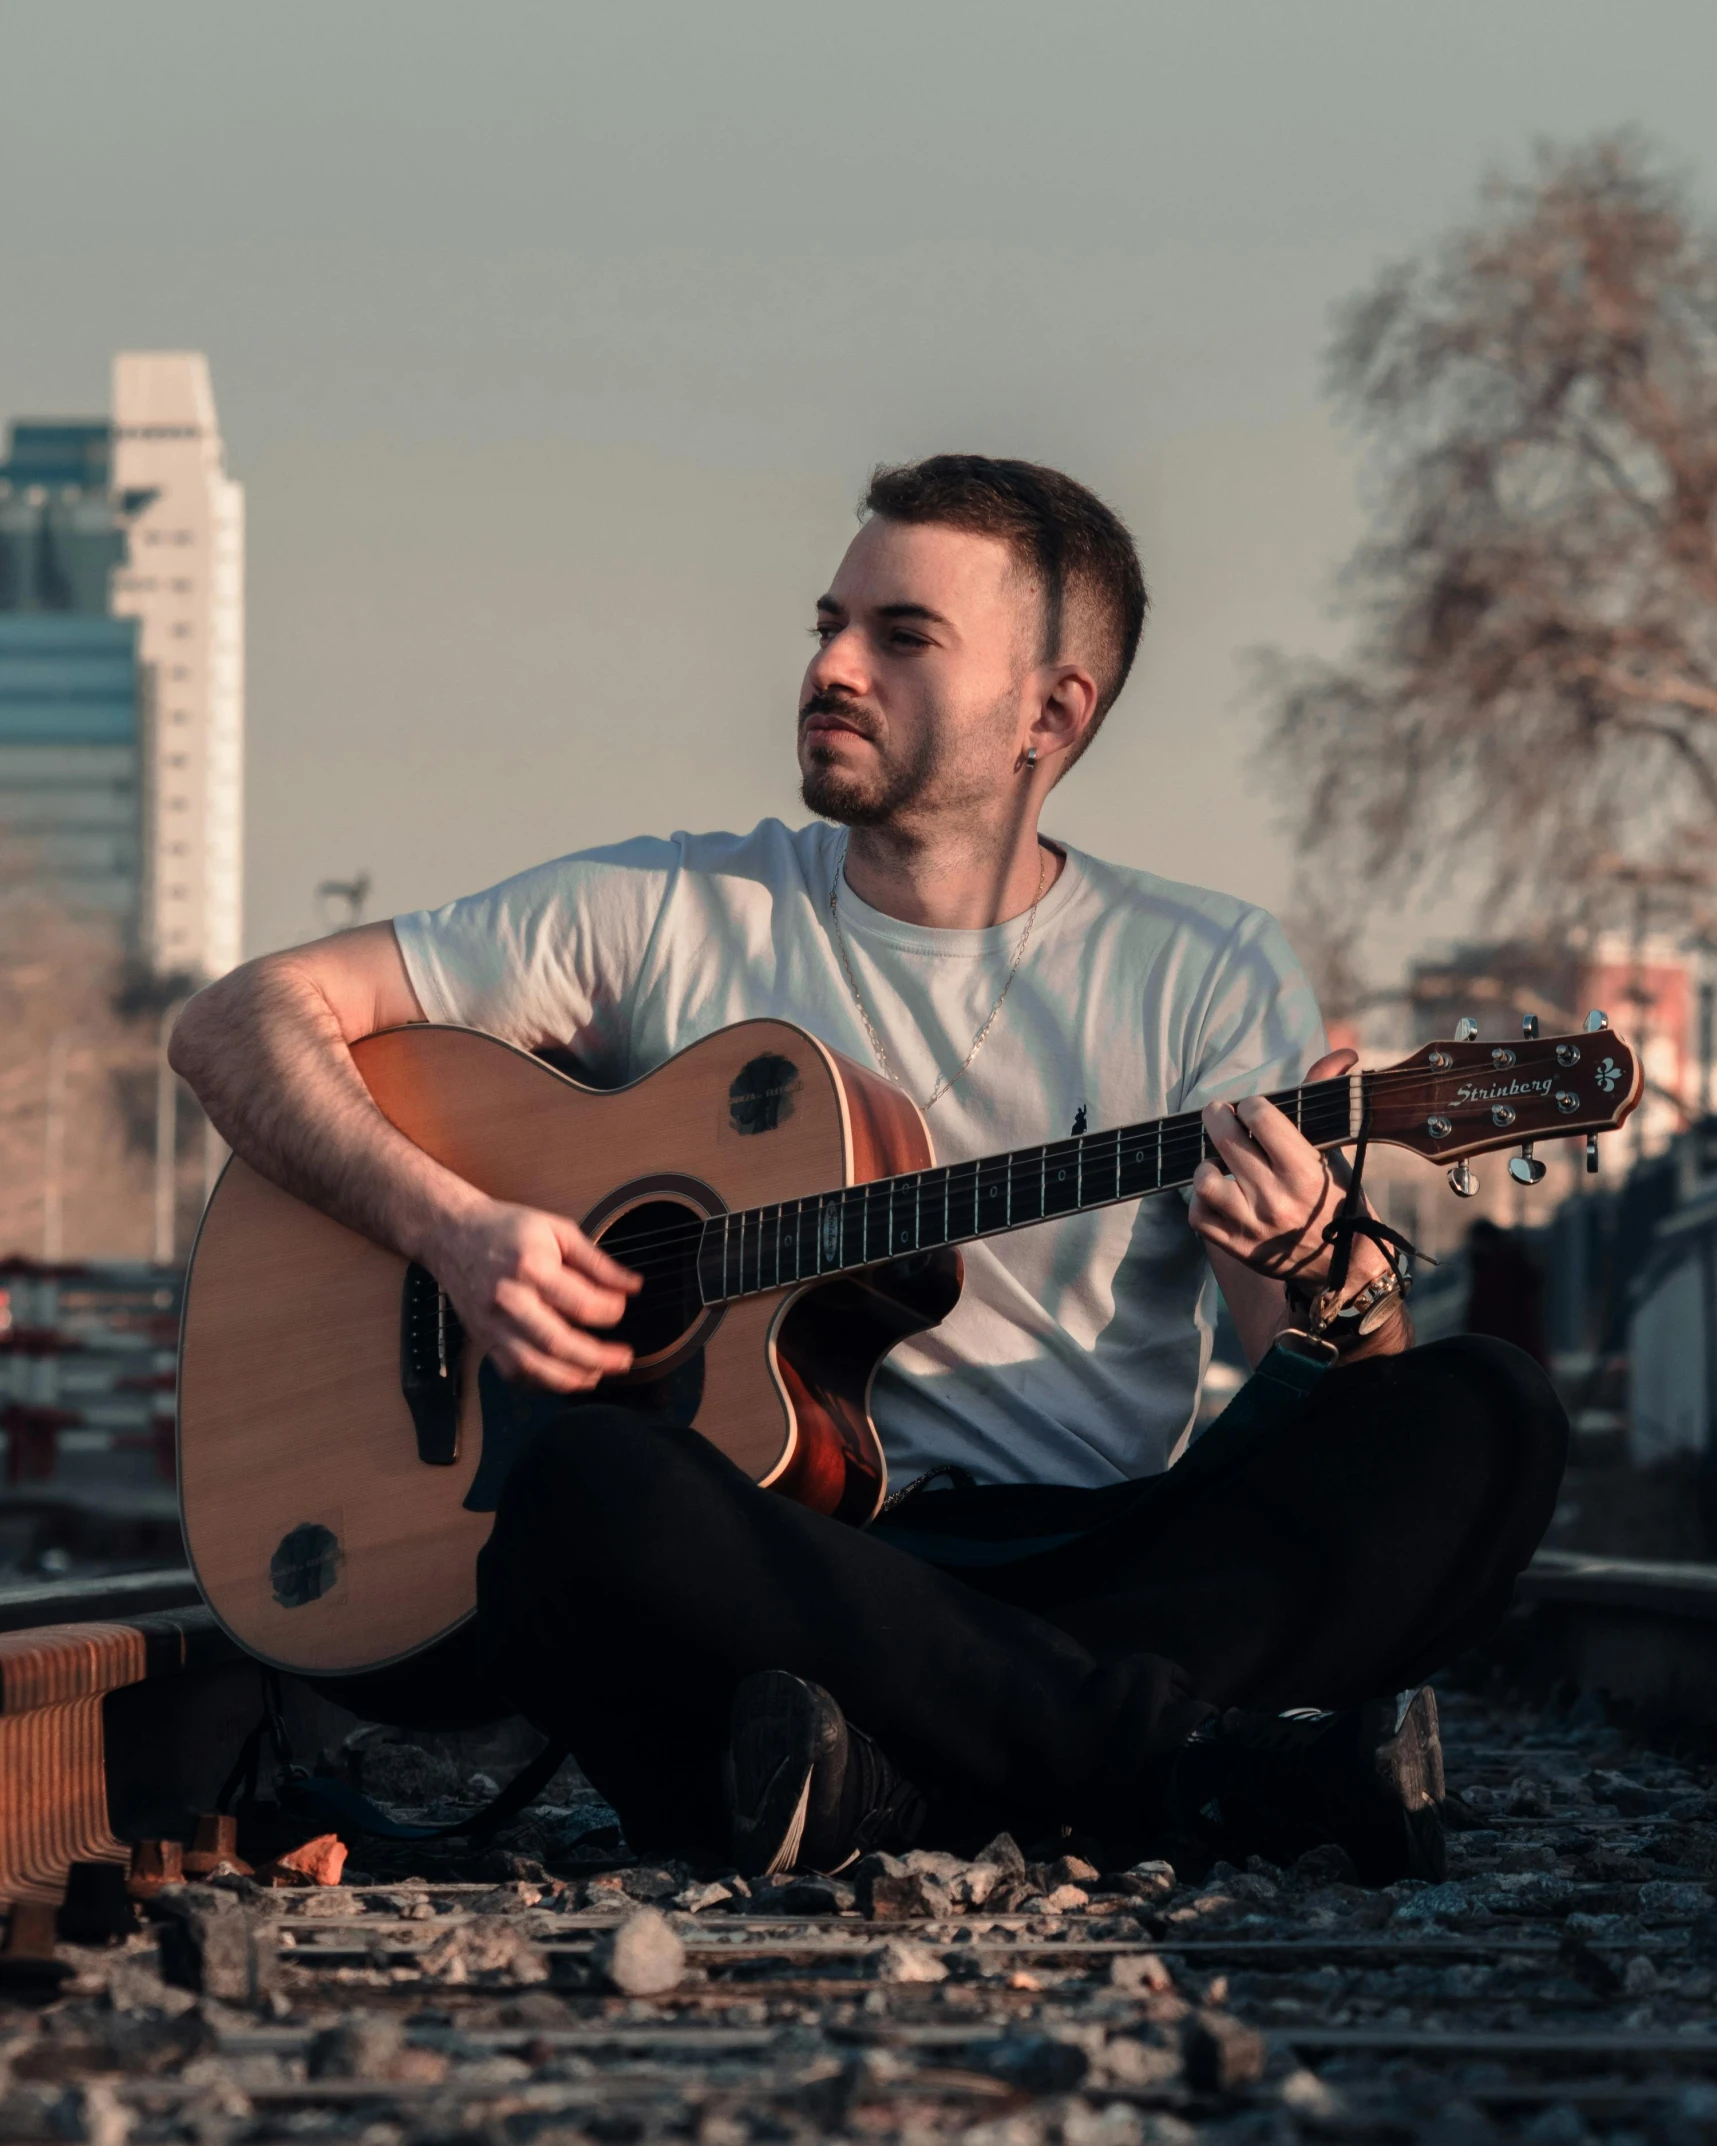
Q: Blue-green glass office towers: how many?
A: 1